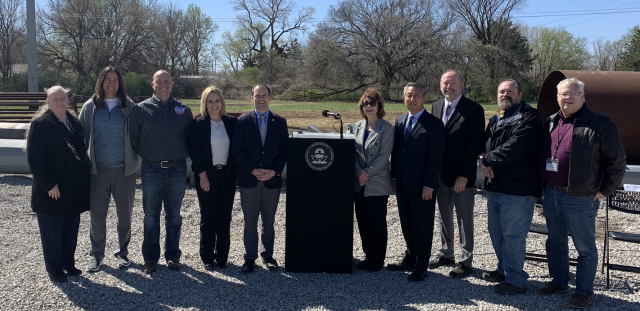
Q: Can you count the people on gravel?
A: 10